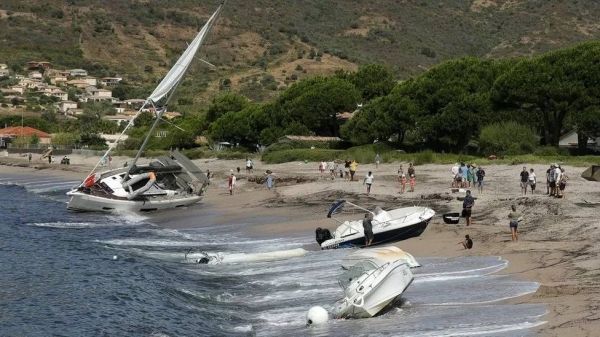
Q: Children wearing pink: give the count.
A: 2